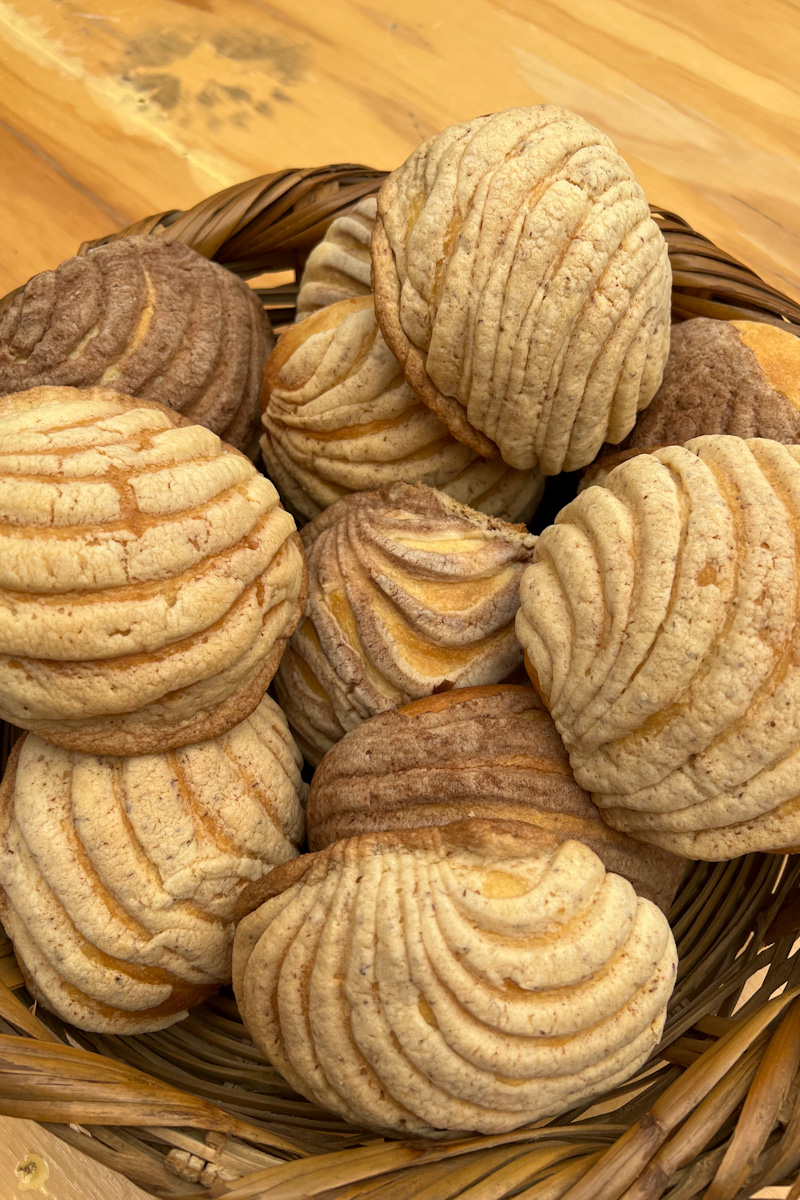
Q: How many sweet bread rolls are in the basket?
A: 11